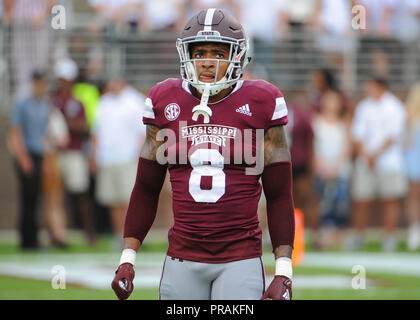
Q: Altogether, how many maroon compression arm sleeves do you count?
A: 2